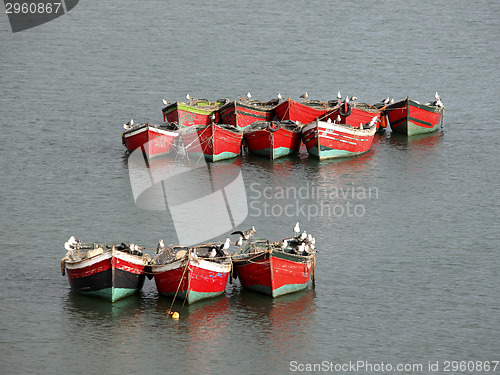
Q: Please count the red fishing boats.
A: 12